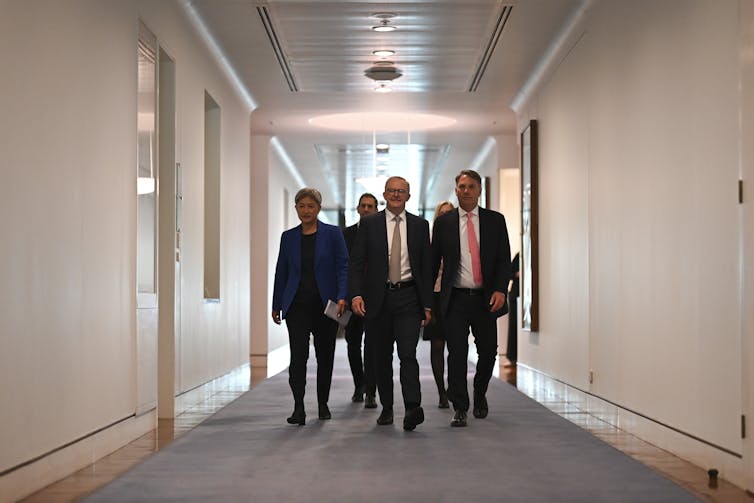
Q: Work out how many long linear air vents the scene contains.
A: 2